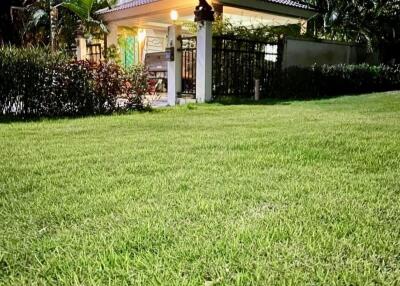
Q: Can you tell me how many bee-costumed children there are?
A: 0